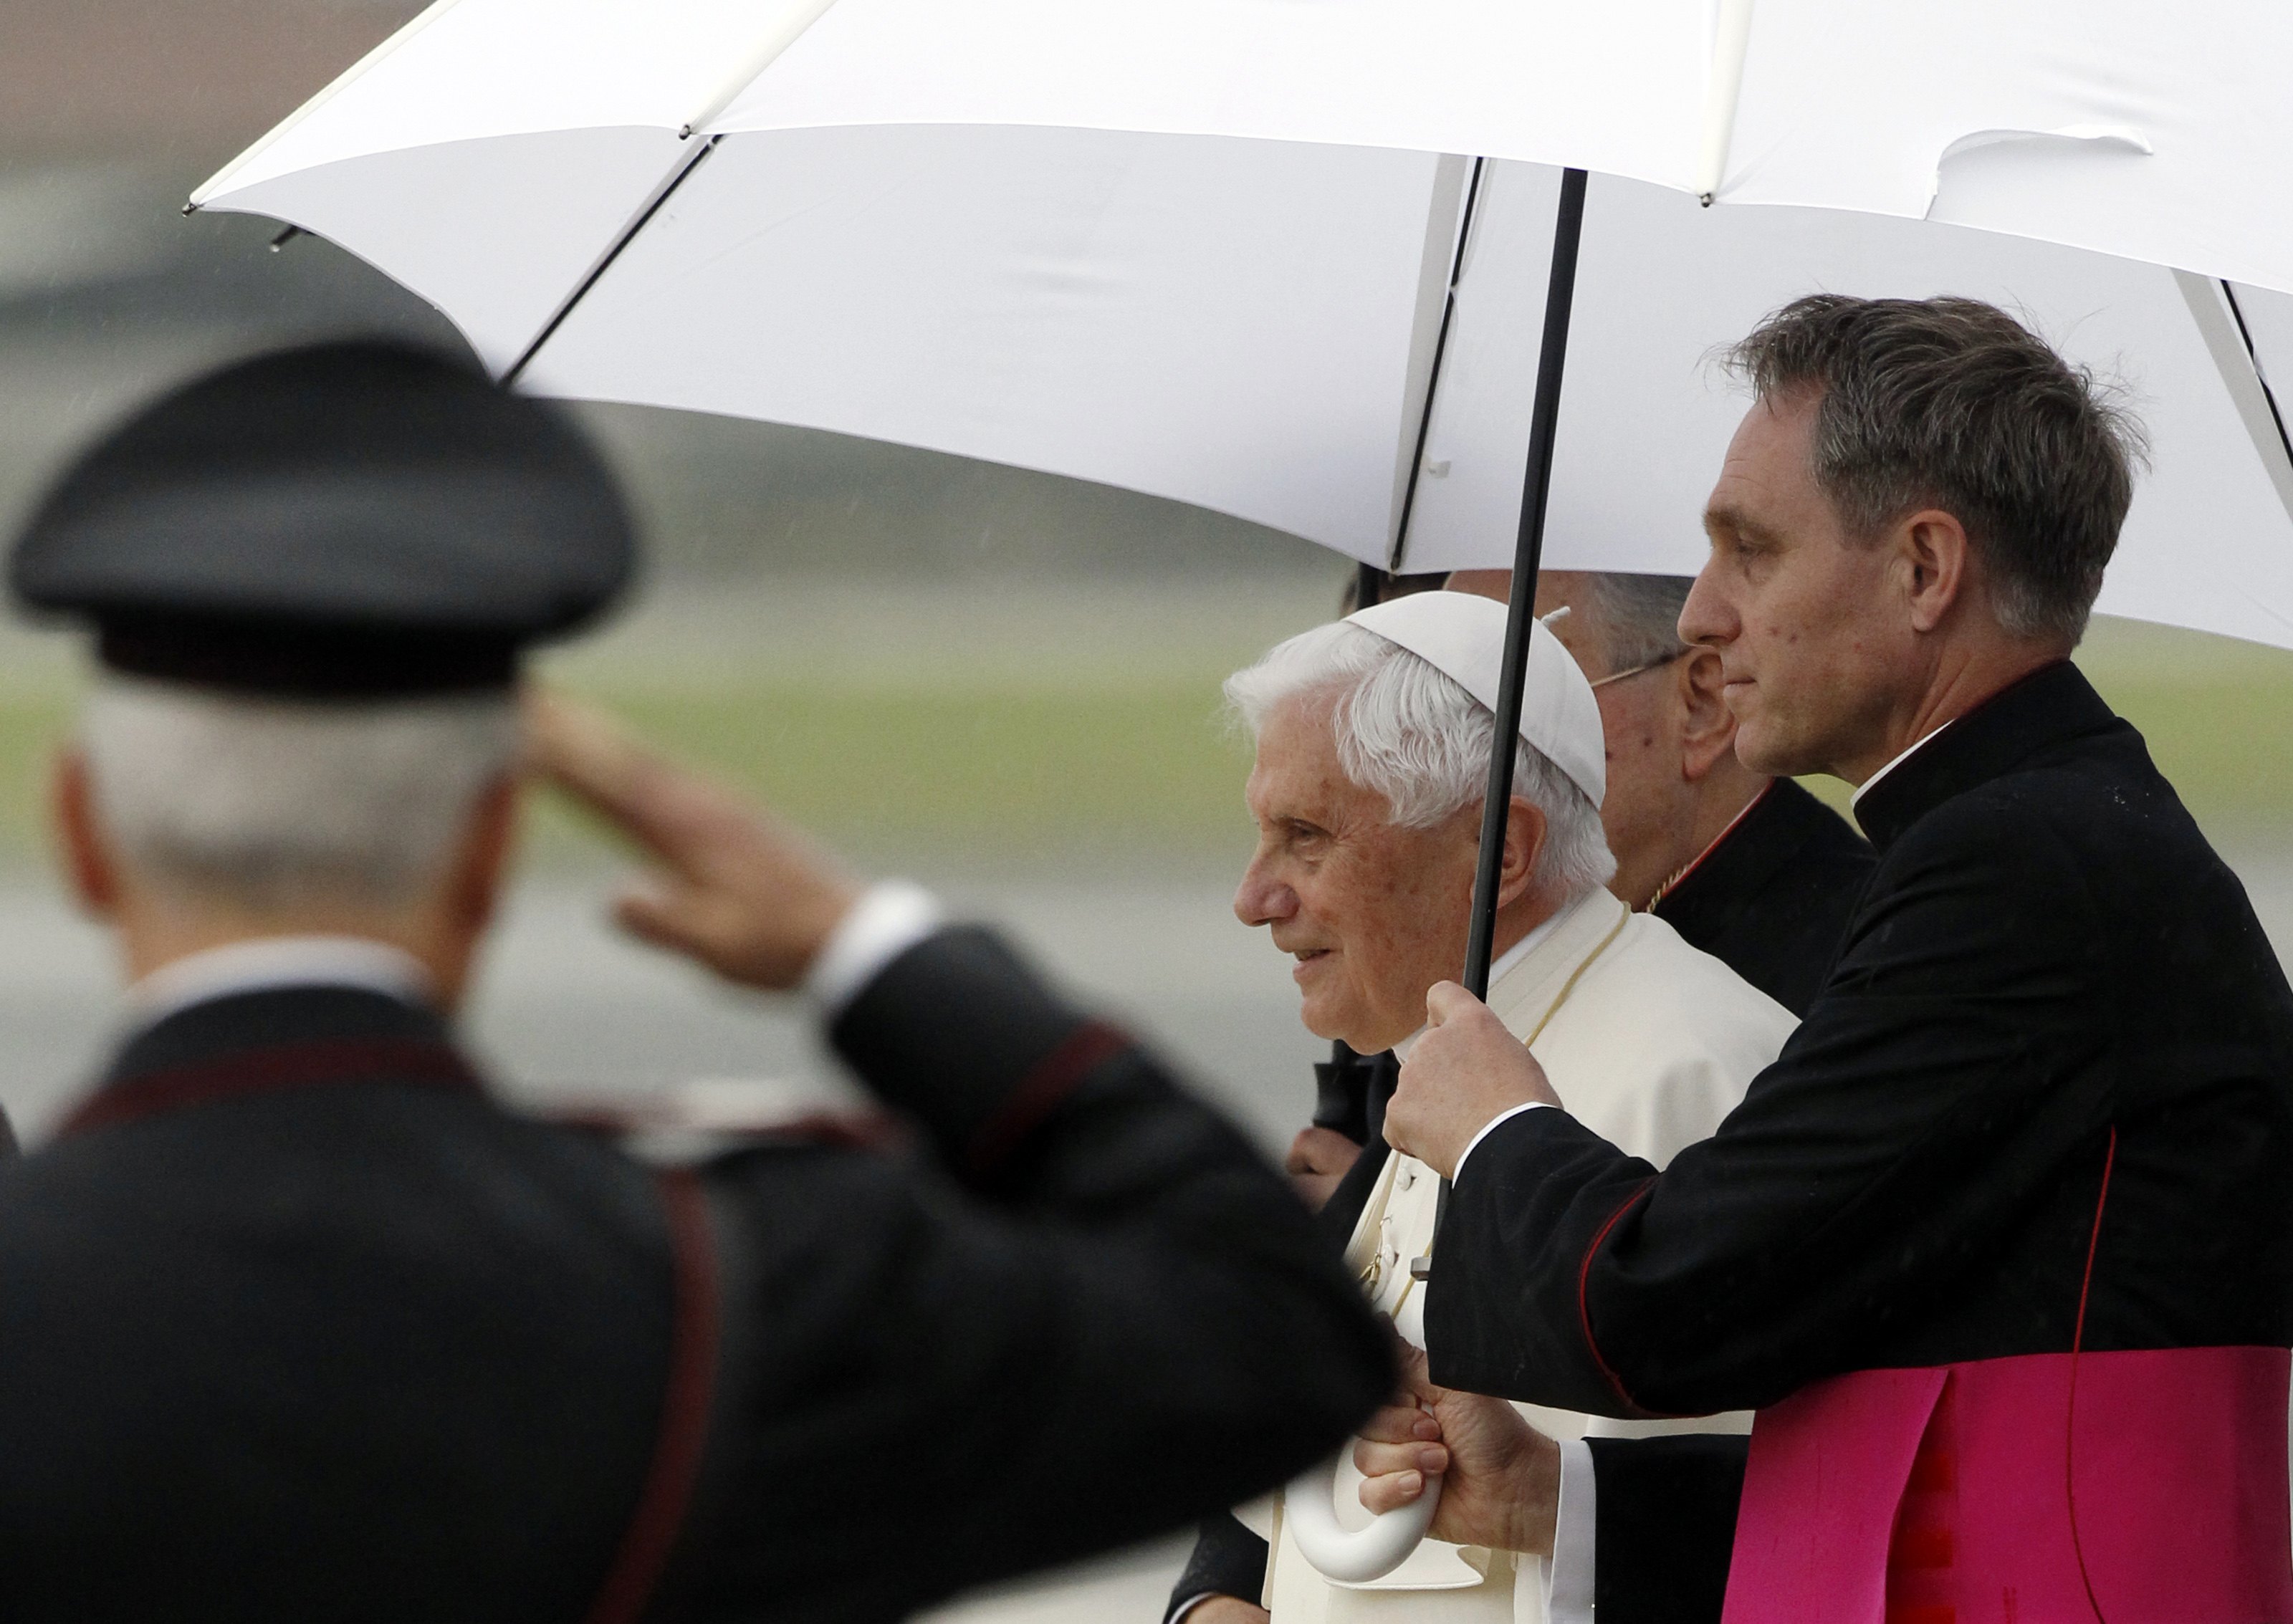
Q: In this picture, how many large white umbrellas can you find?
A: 1